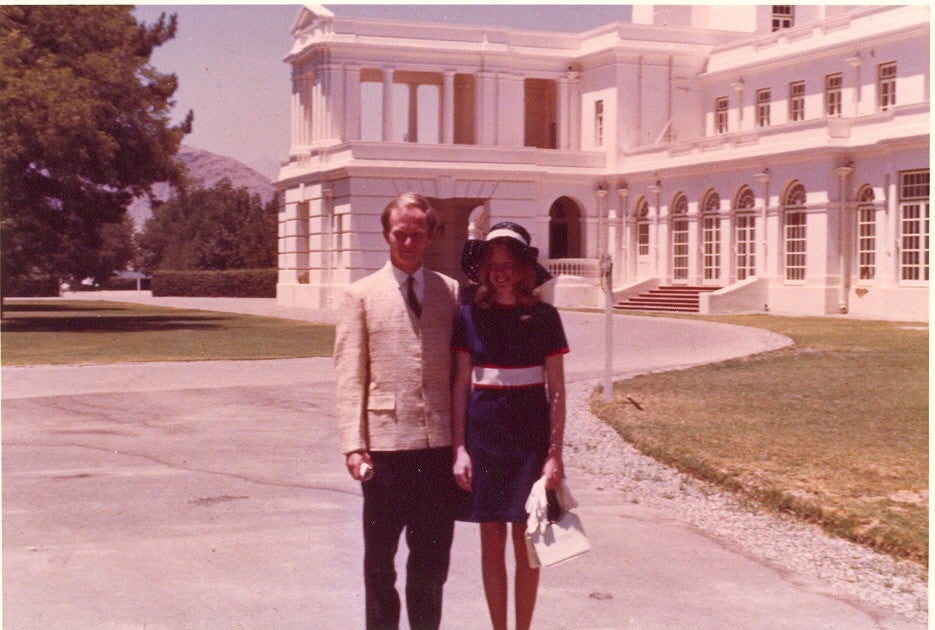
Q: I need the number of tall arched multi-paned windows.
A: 6